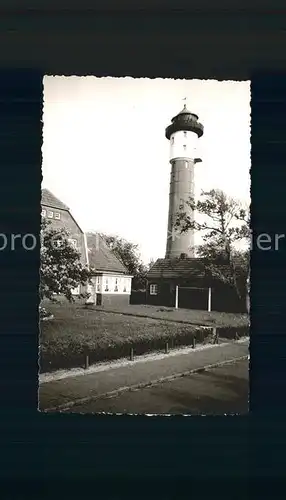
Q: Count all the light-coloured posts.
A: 2